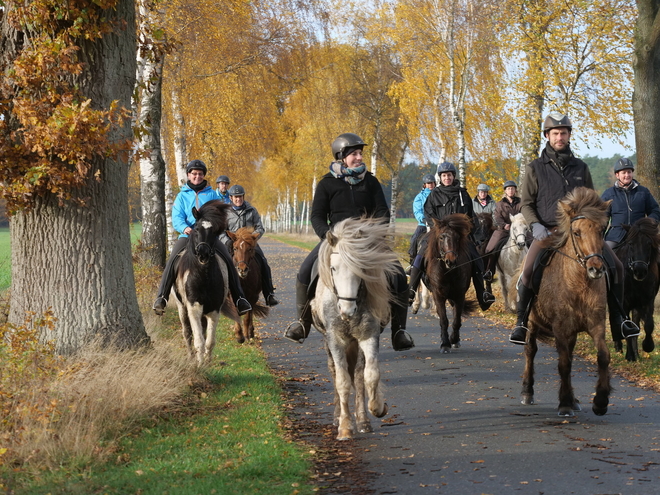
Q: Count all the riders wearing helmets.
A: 10